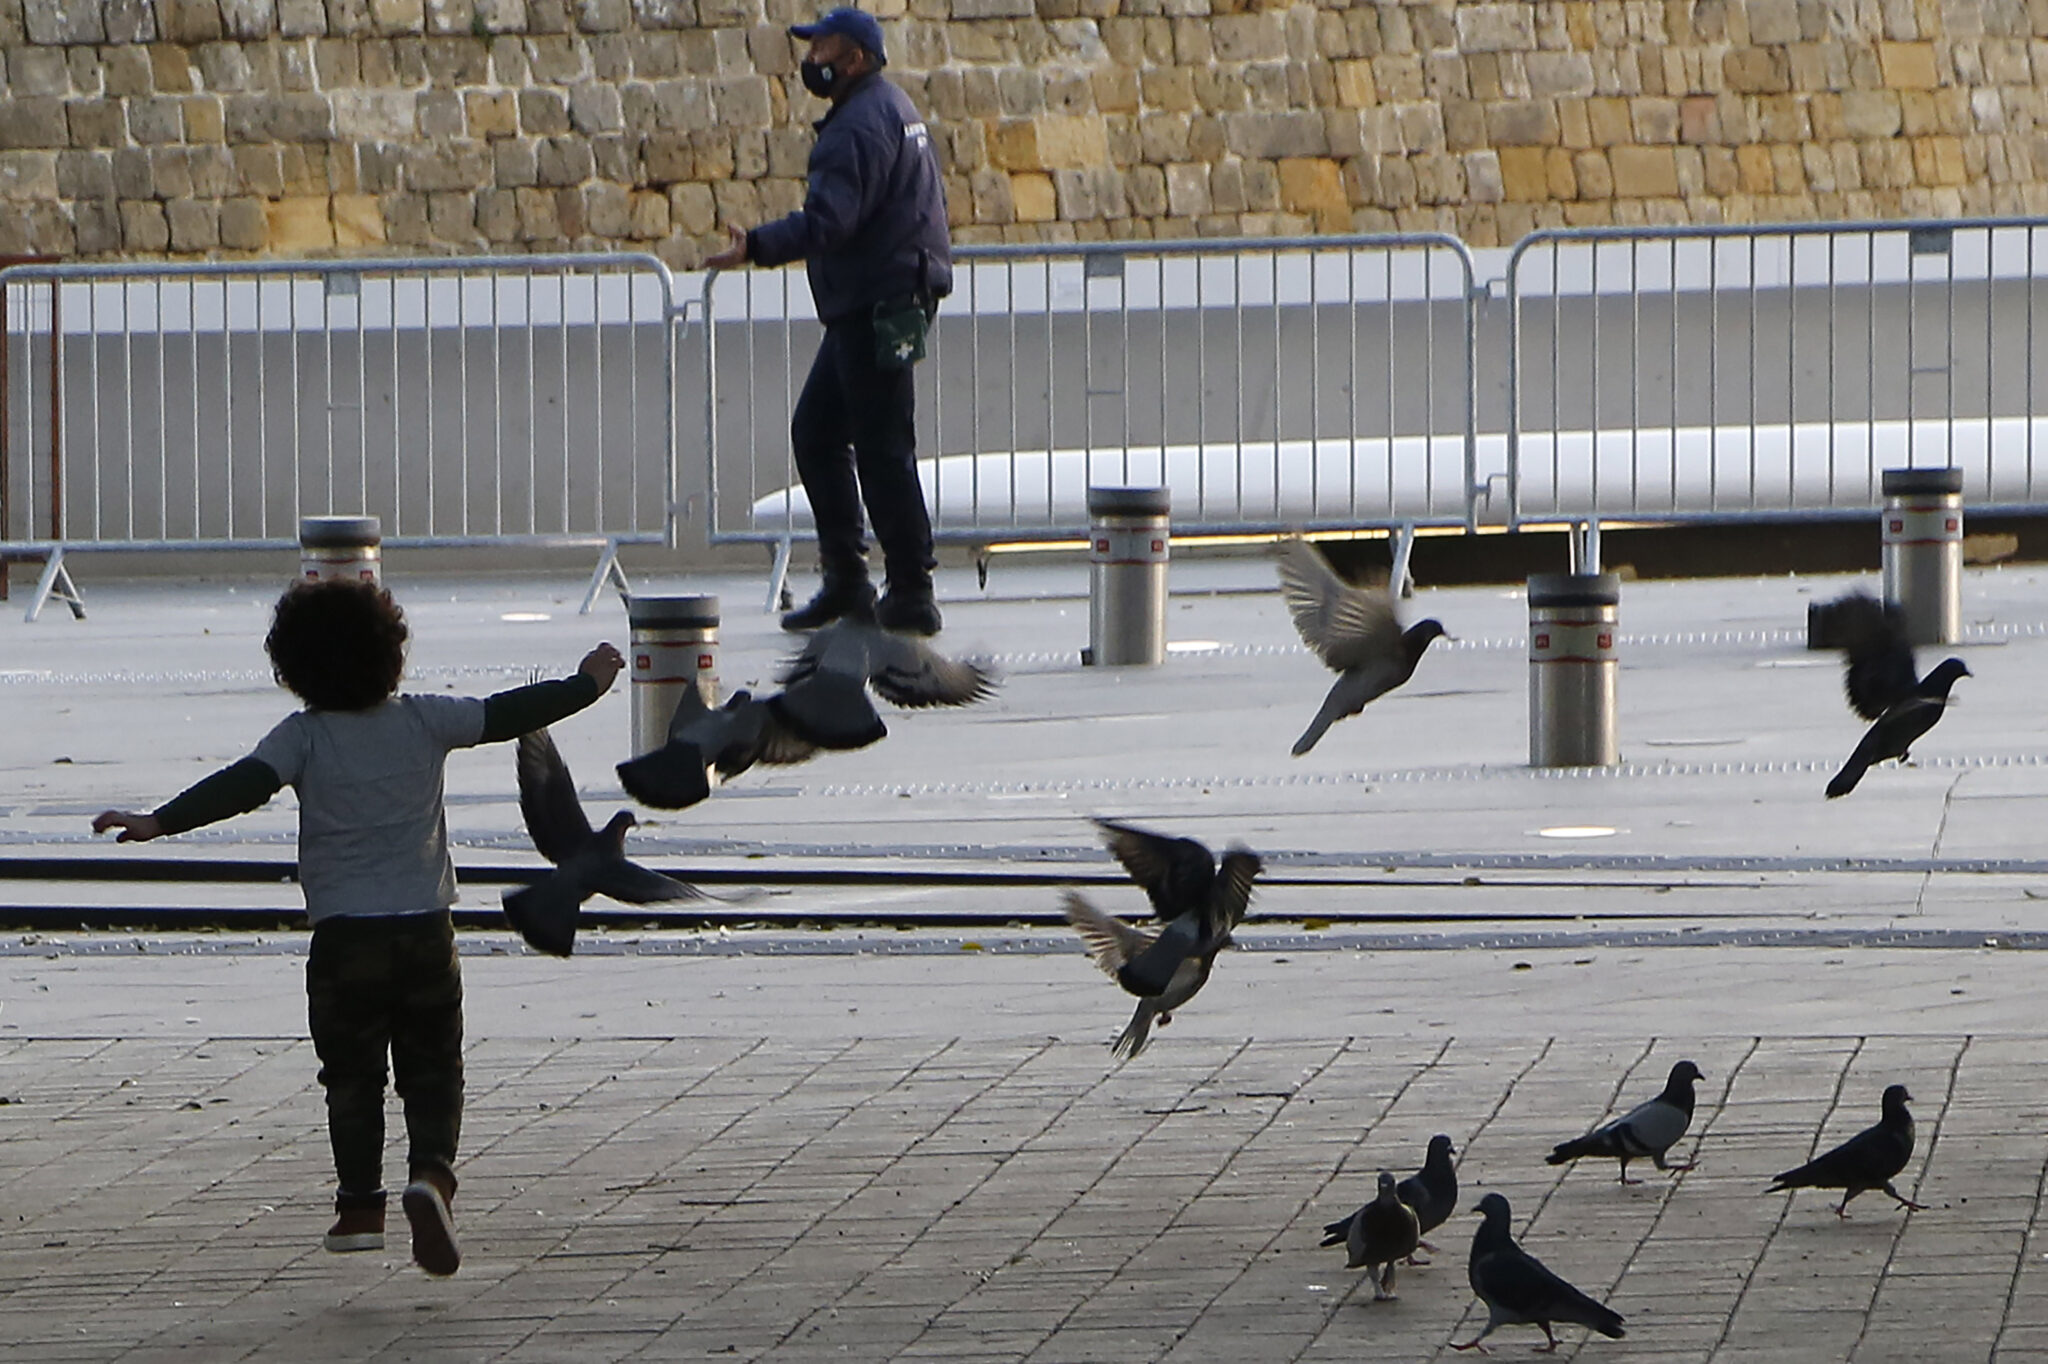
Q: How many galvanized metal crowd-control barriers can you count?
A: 3